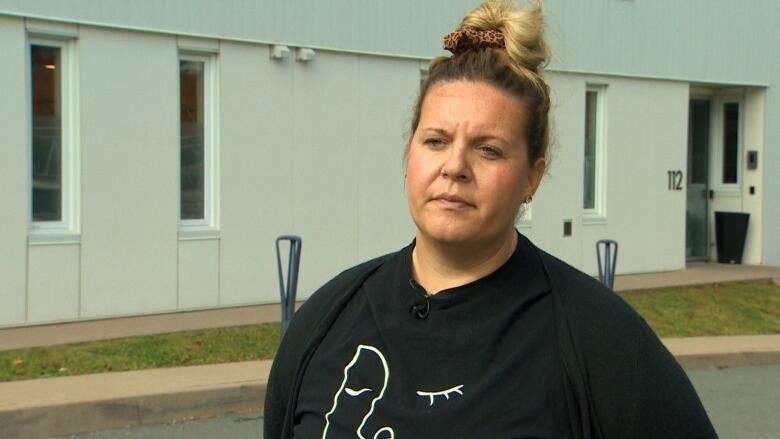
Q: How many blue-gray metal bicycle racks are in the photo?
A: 2